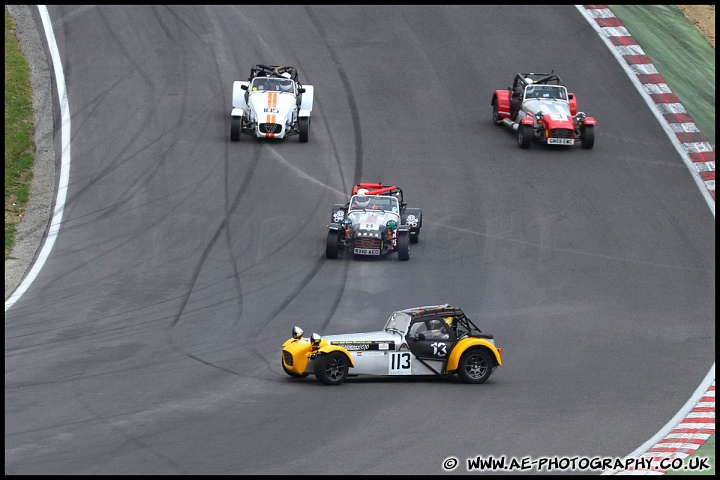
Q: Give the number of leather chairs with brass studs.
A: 0